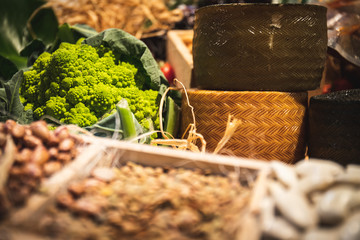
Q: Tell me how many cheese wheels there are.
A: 3